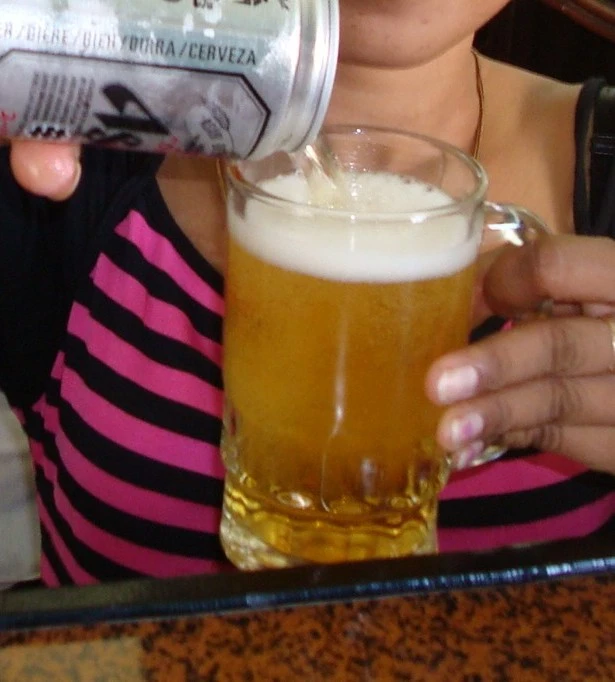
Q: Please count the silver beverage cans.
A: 1